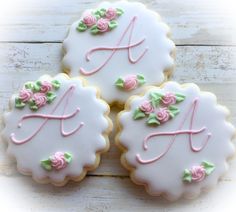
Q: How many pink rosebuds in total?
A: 12